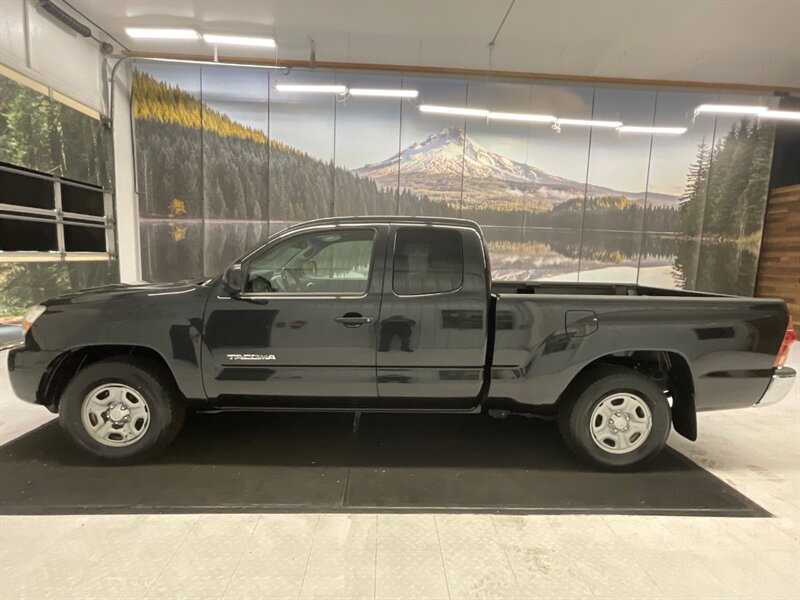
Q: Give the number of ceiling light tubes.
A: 10